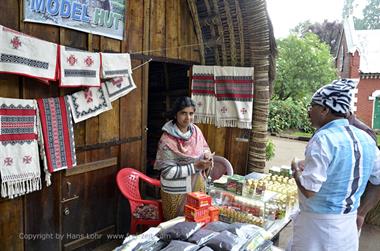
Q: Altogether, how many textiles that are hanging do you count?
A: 9